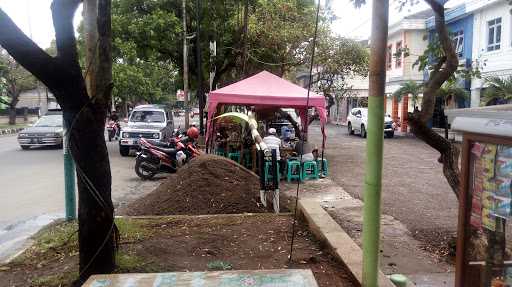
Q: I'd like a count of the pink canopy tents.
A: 1